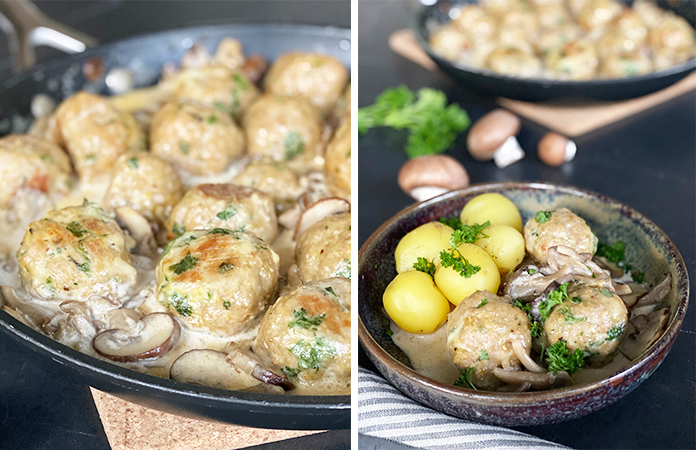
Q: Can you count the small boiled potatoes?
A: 5